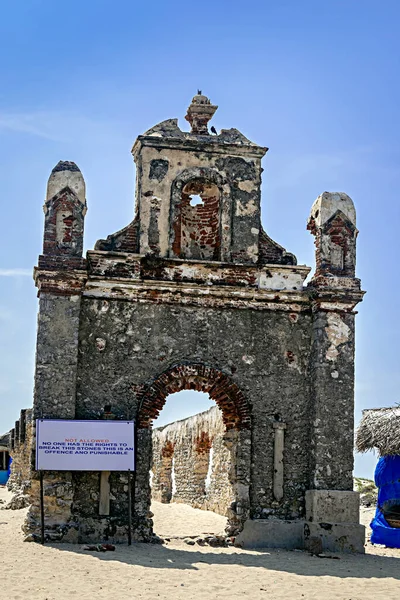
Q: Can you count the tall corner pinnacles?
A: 2